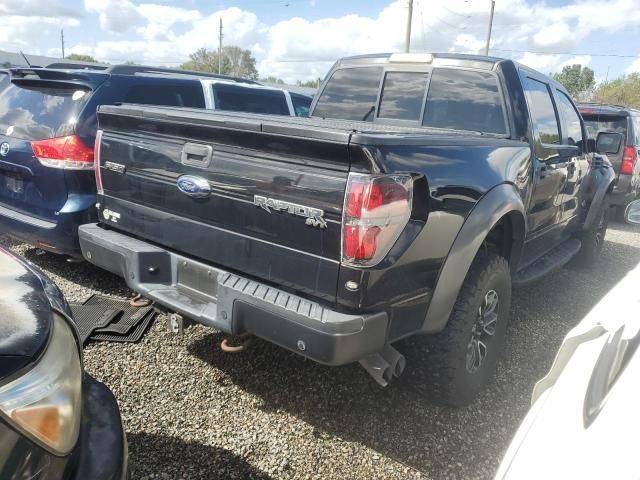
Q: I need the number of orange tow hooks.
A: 2